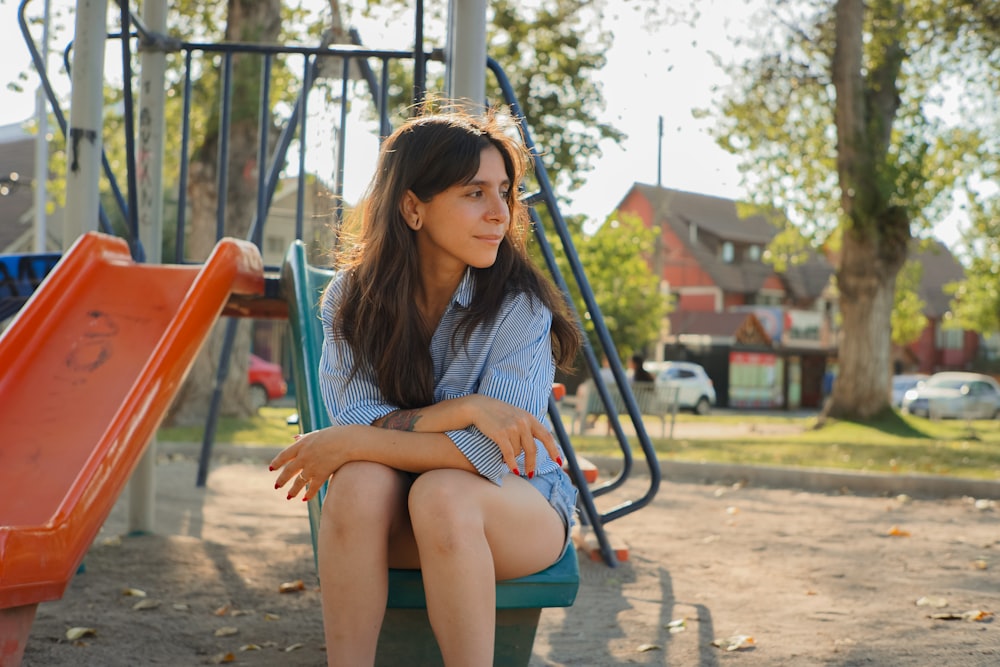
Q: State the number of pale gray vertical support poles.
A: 3